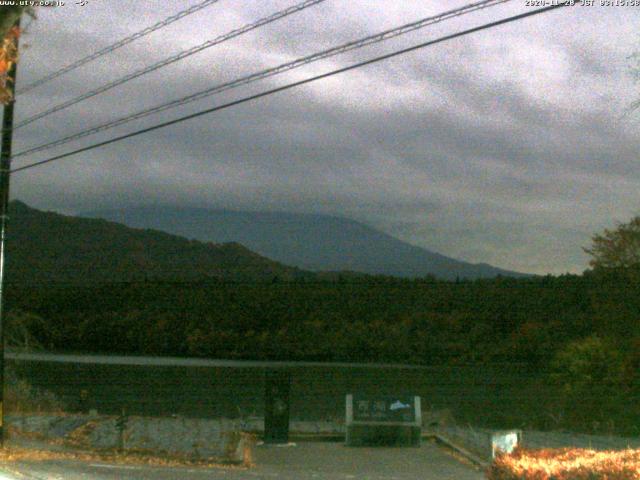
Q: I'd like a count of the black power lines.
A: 4